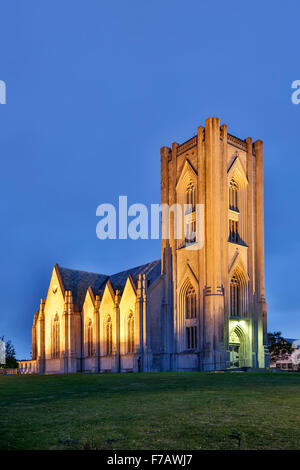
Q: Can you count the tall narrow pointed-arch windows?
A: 8